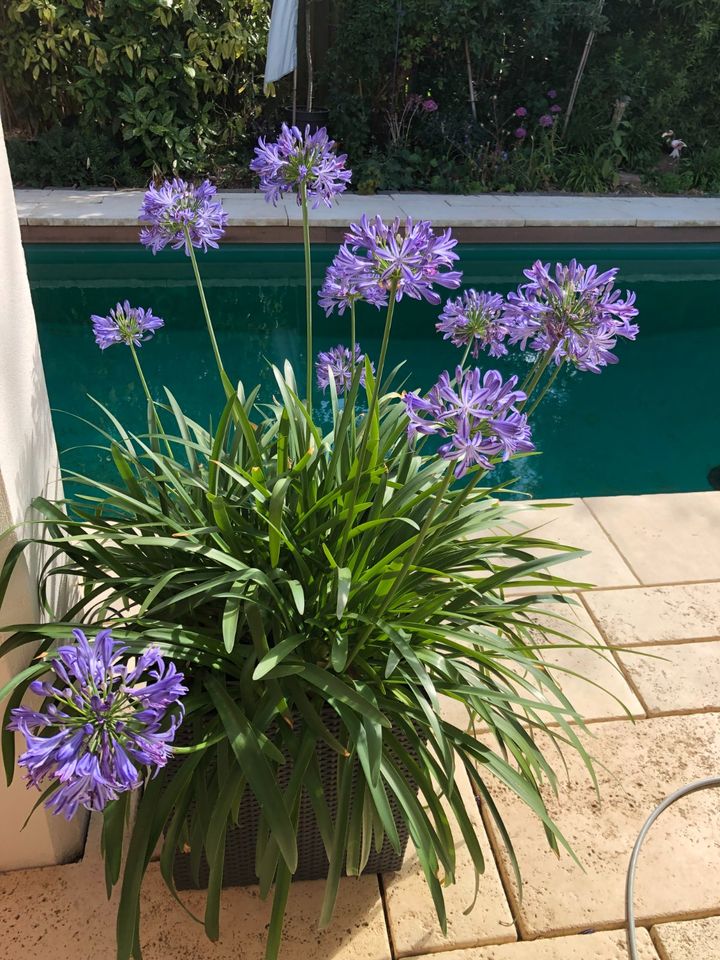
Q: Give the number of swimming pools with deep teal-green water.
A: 1